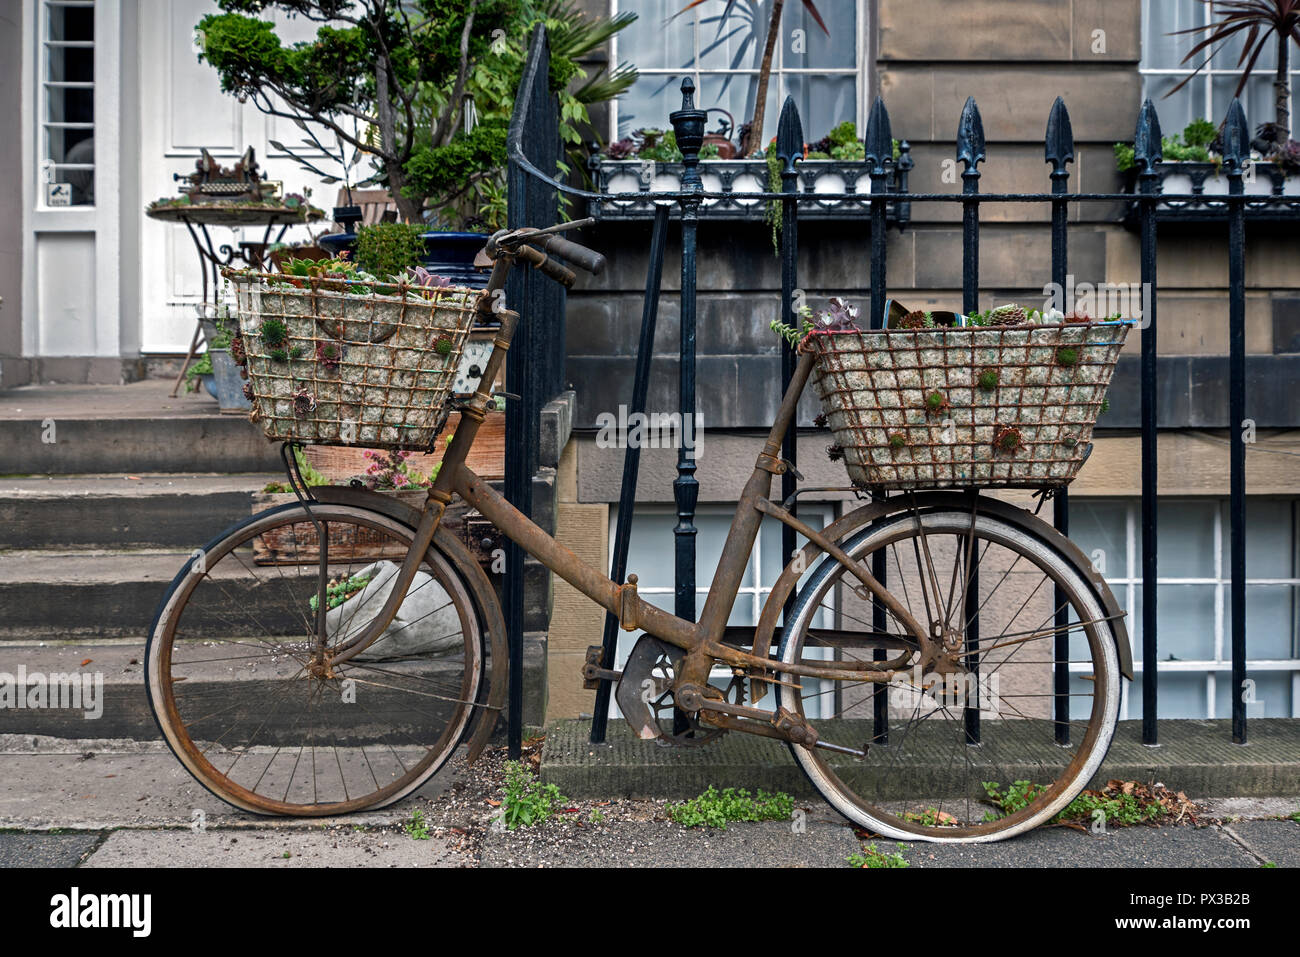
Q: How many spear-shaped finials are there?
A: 6